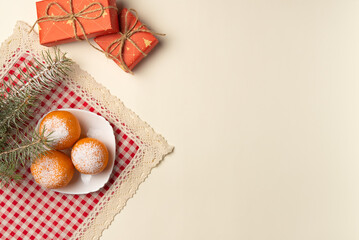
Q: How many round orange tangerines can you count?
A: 3